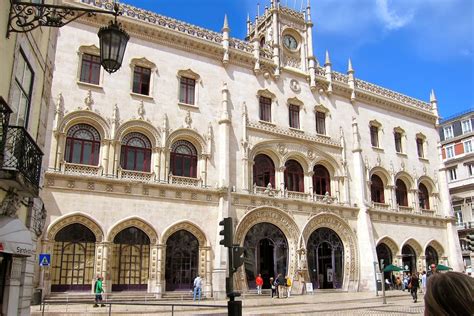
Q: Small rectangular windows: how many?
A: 9